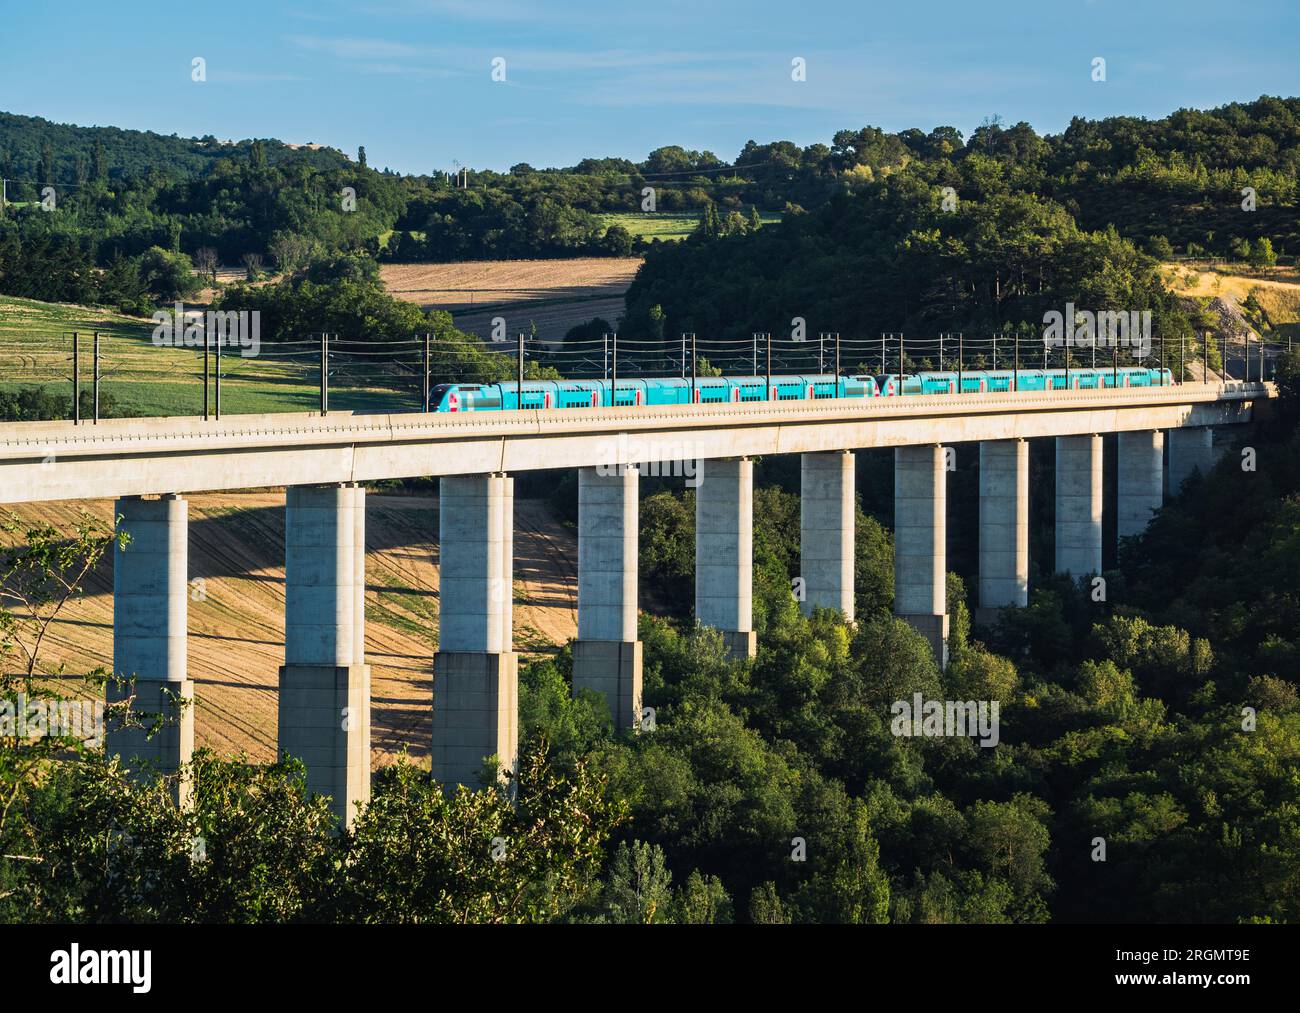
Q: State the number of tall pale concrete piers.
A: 11